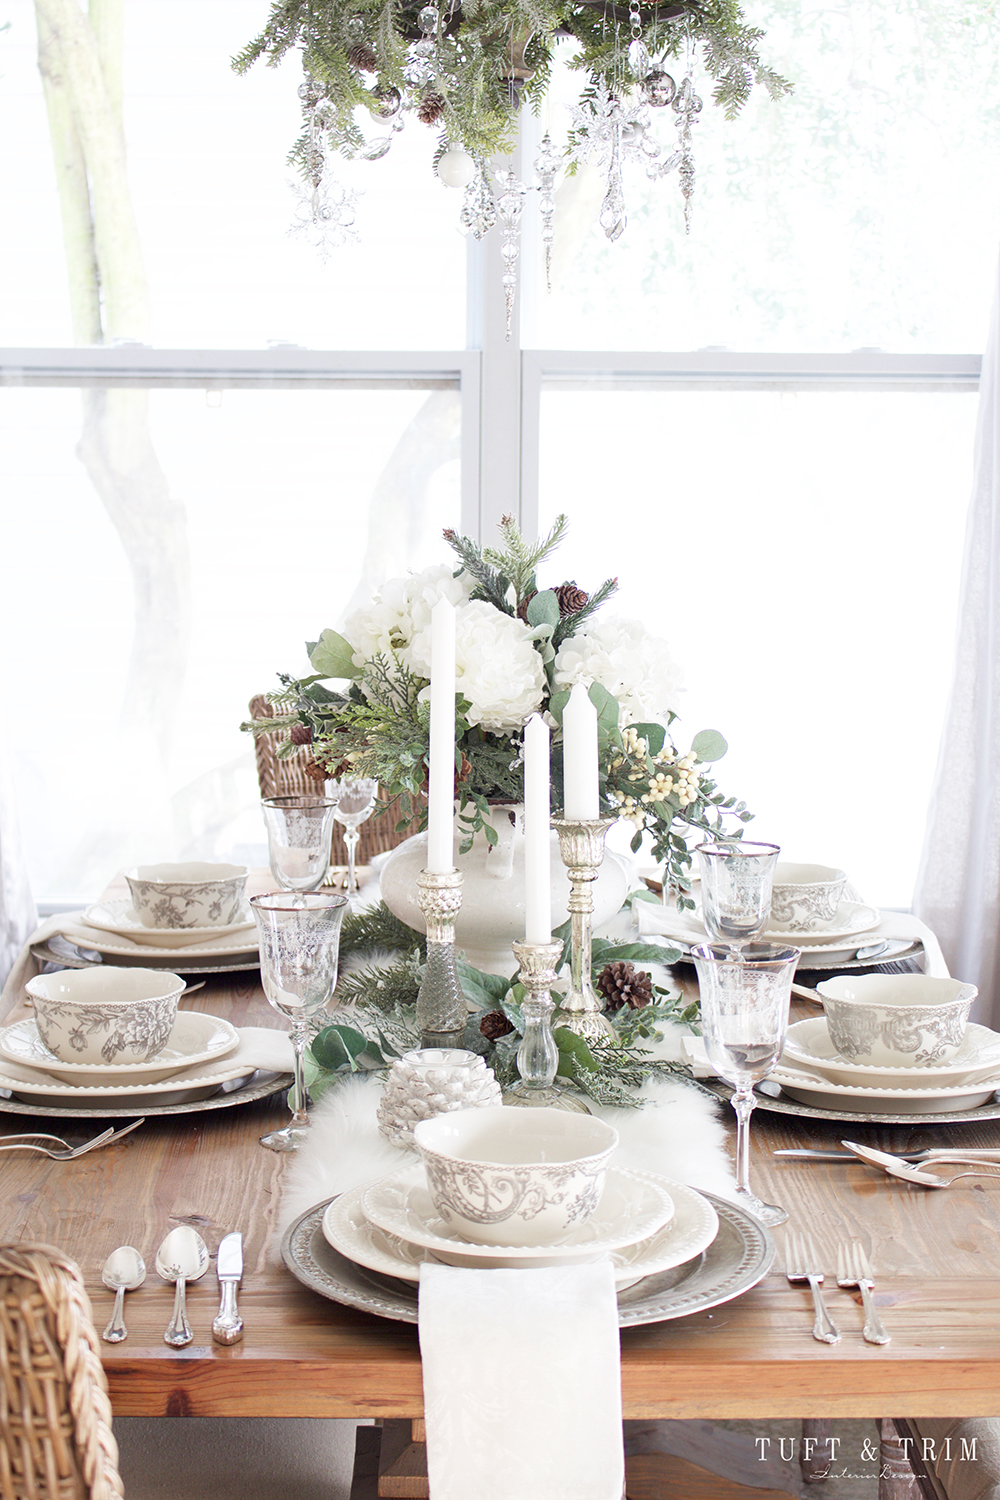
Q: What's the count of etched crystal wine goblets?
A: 5